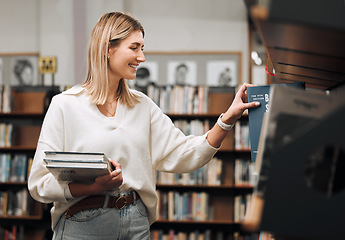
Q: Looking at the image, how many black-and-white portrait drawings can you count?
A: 4